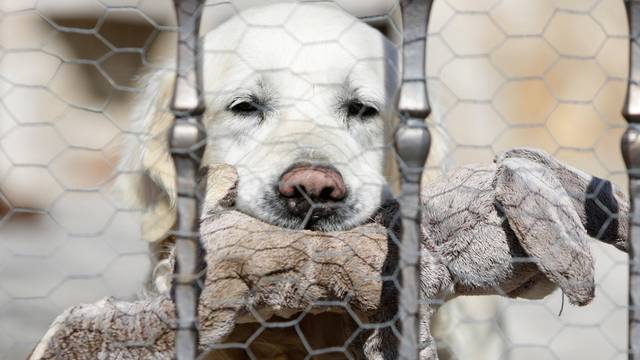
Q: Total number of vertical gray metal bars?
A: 3